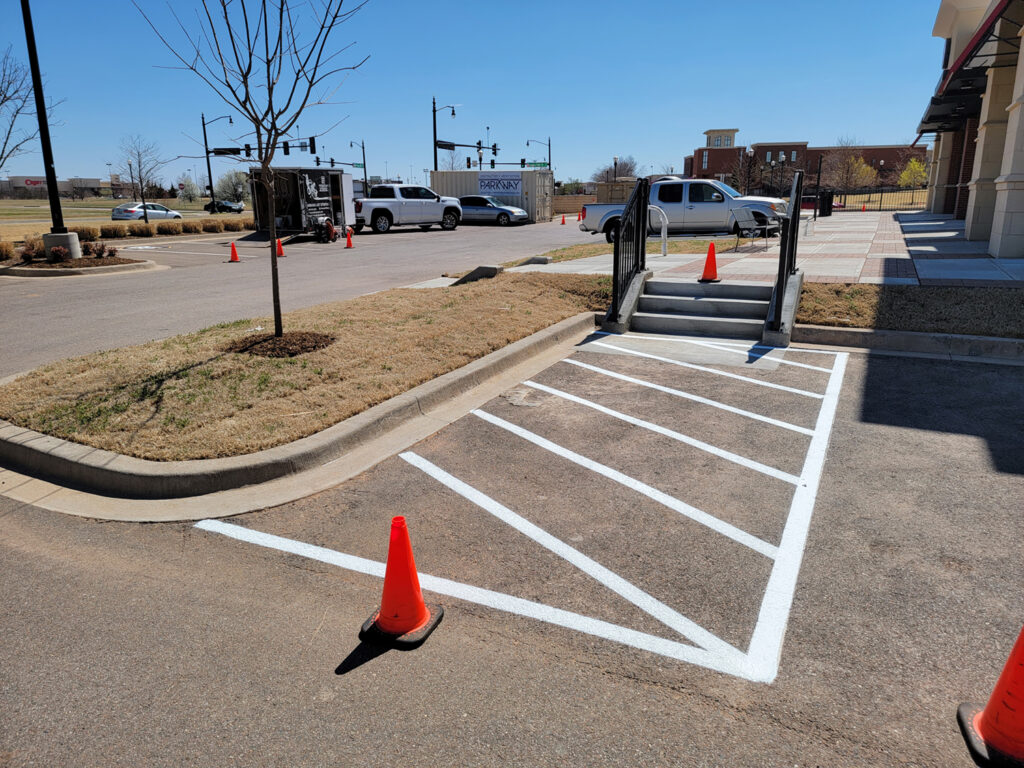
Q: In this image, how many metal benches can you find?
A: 1